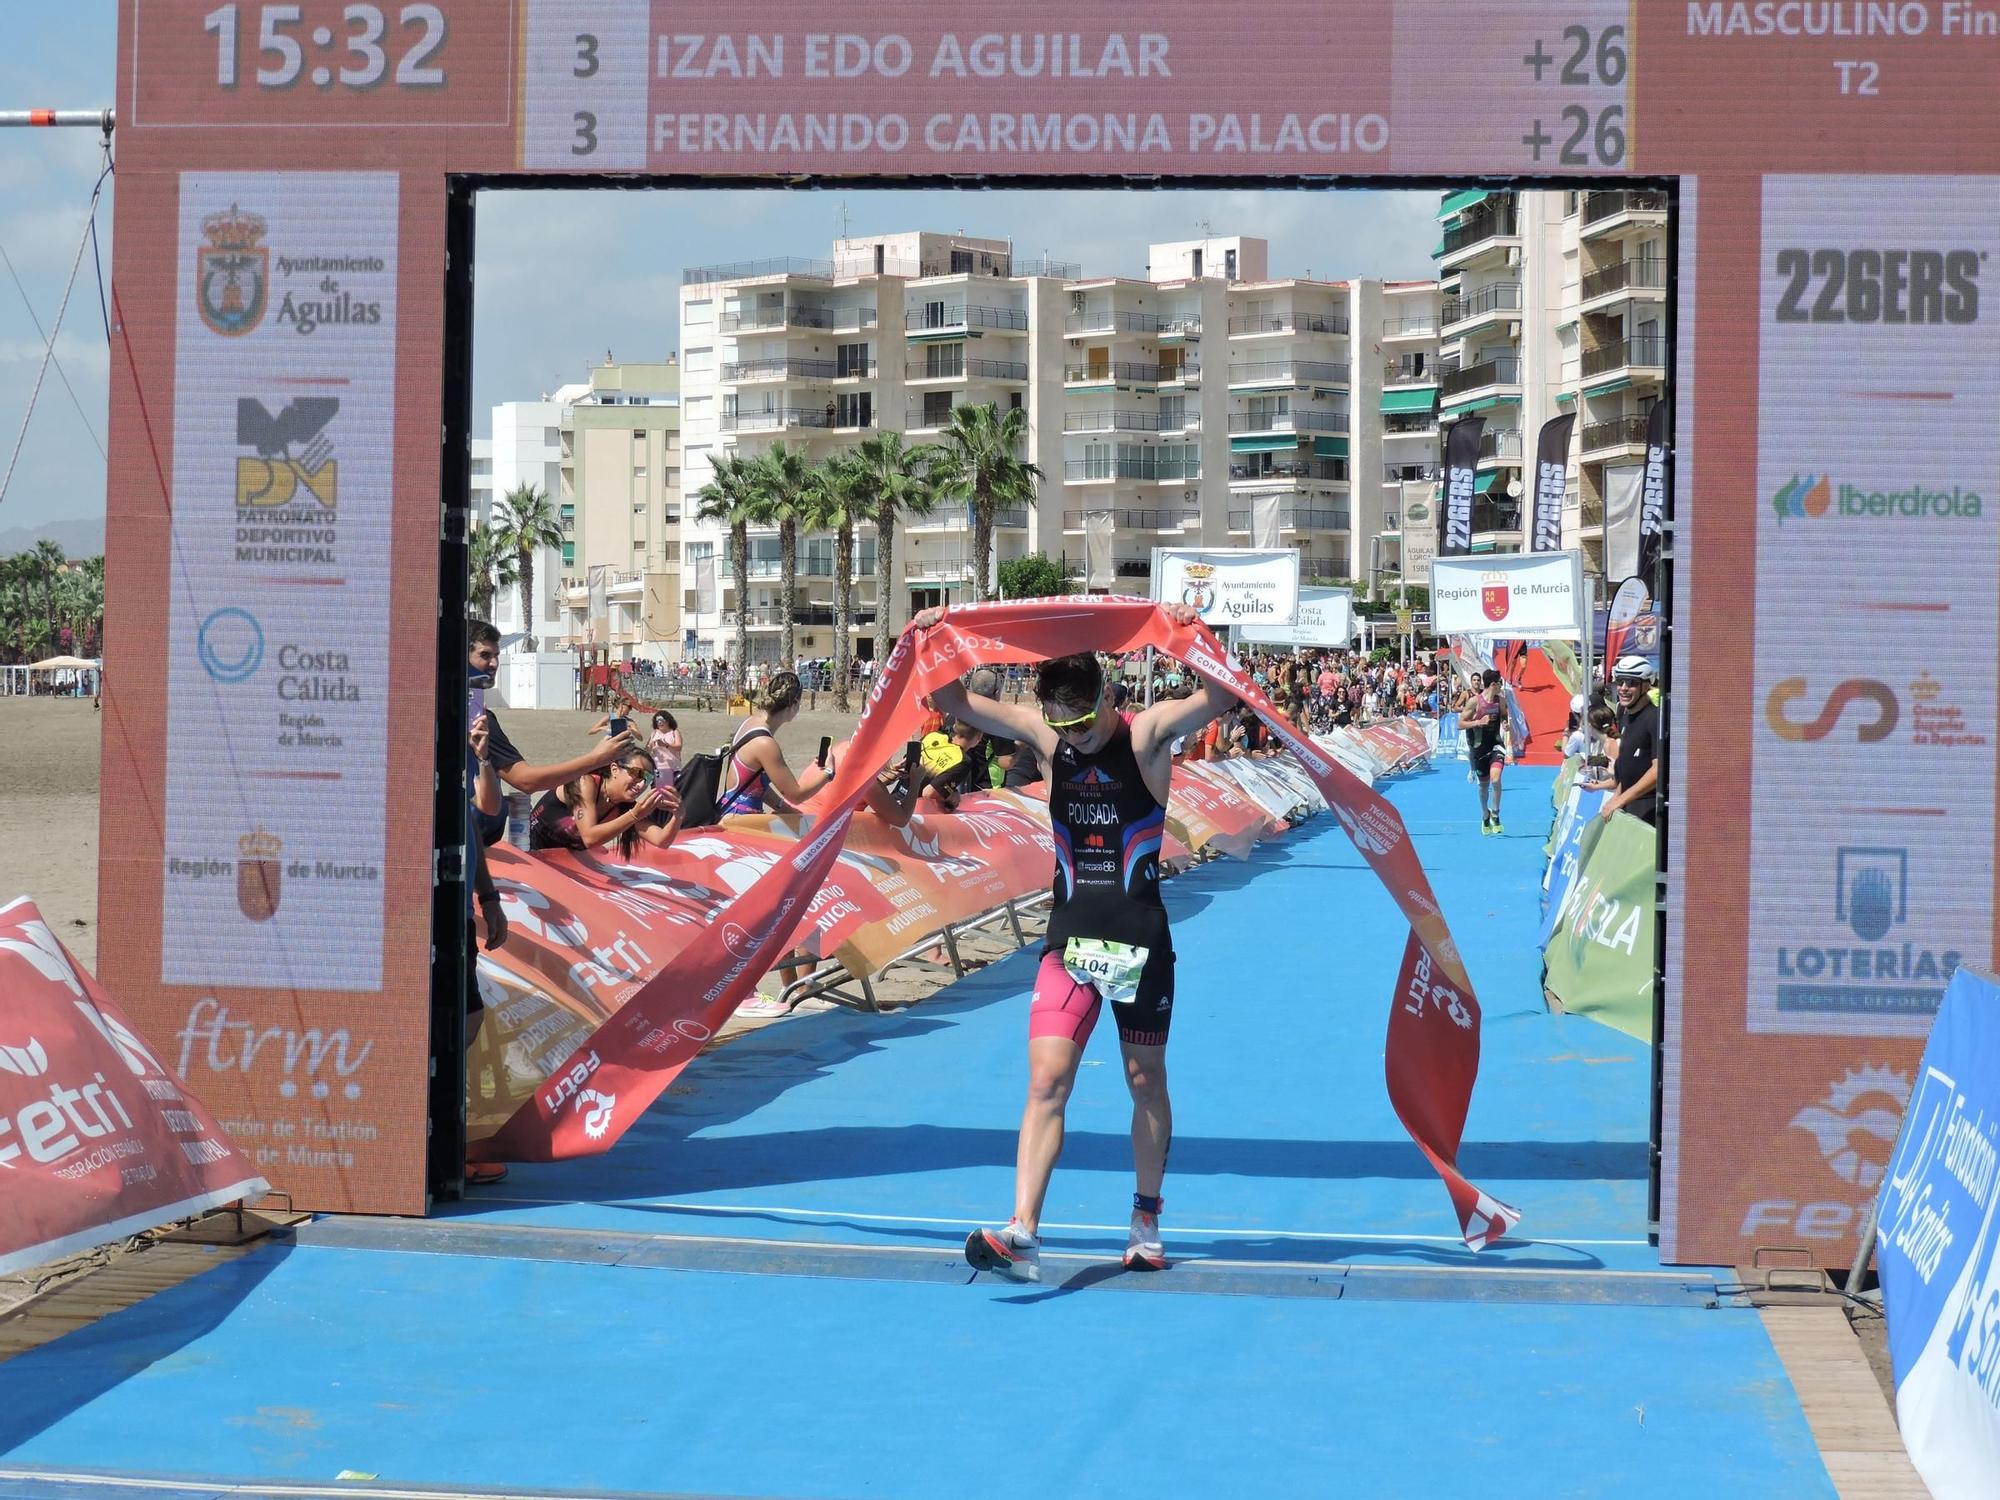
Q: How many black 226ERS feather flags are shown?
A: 3